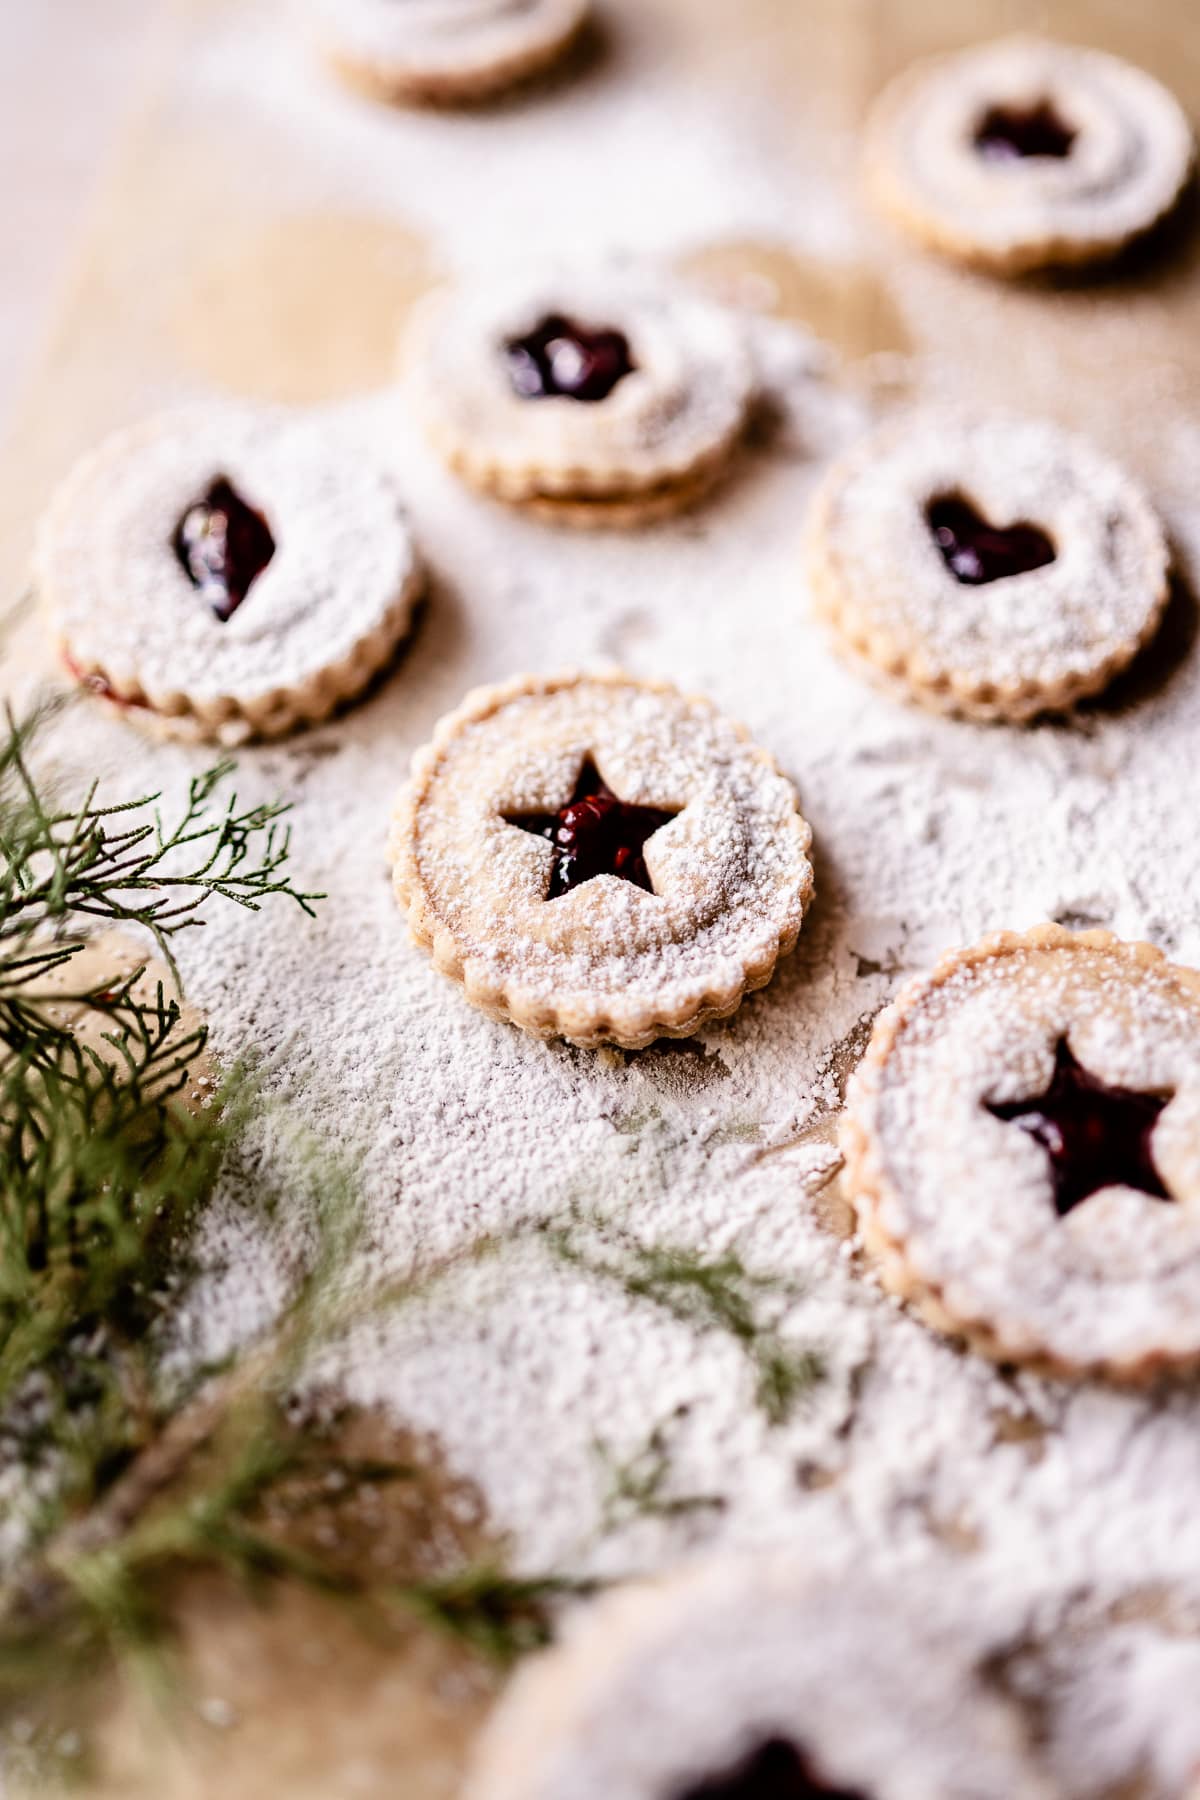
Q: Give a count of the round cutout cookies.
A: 8